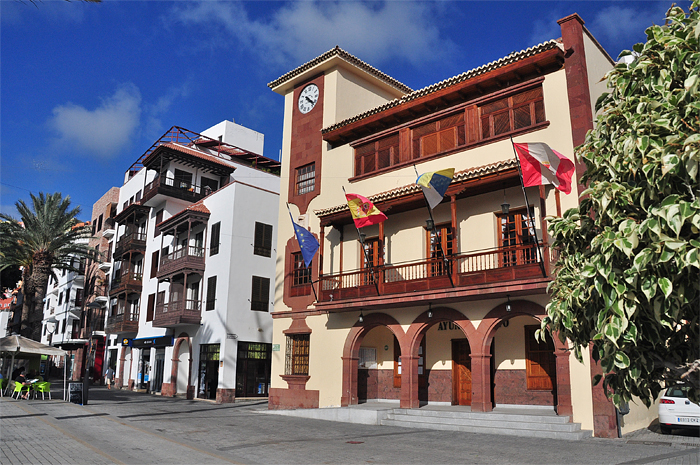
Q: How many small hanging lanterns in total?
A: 6